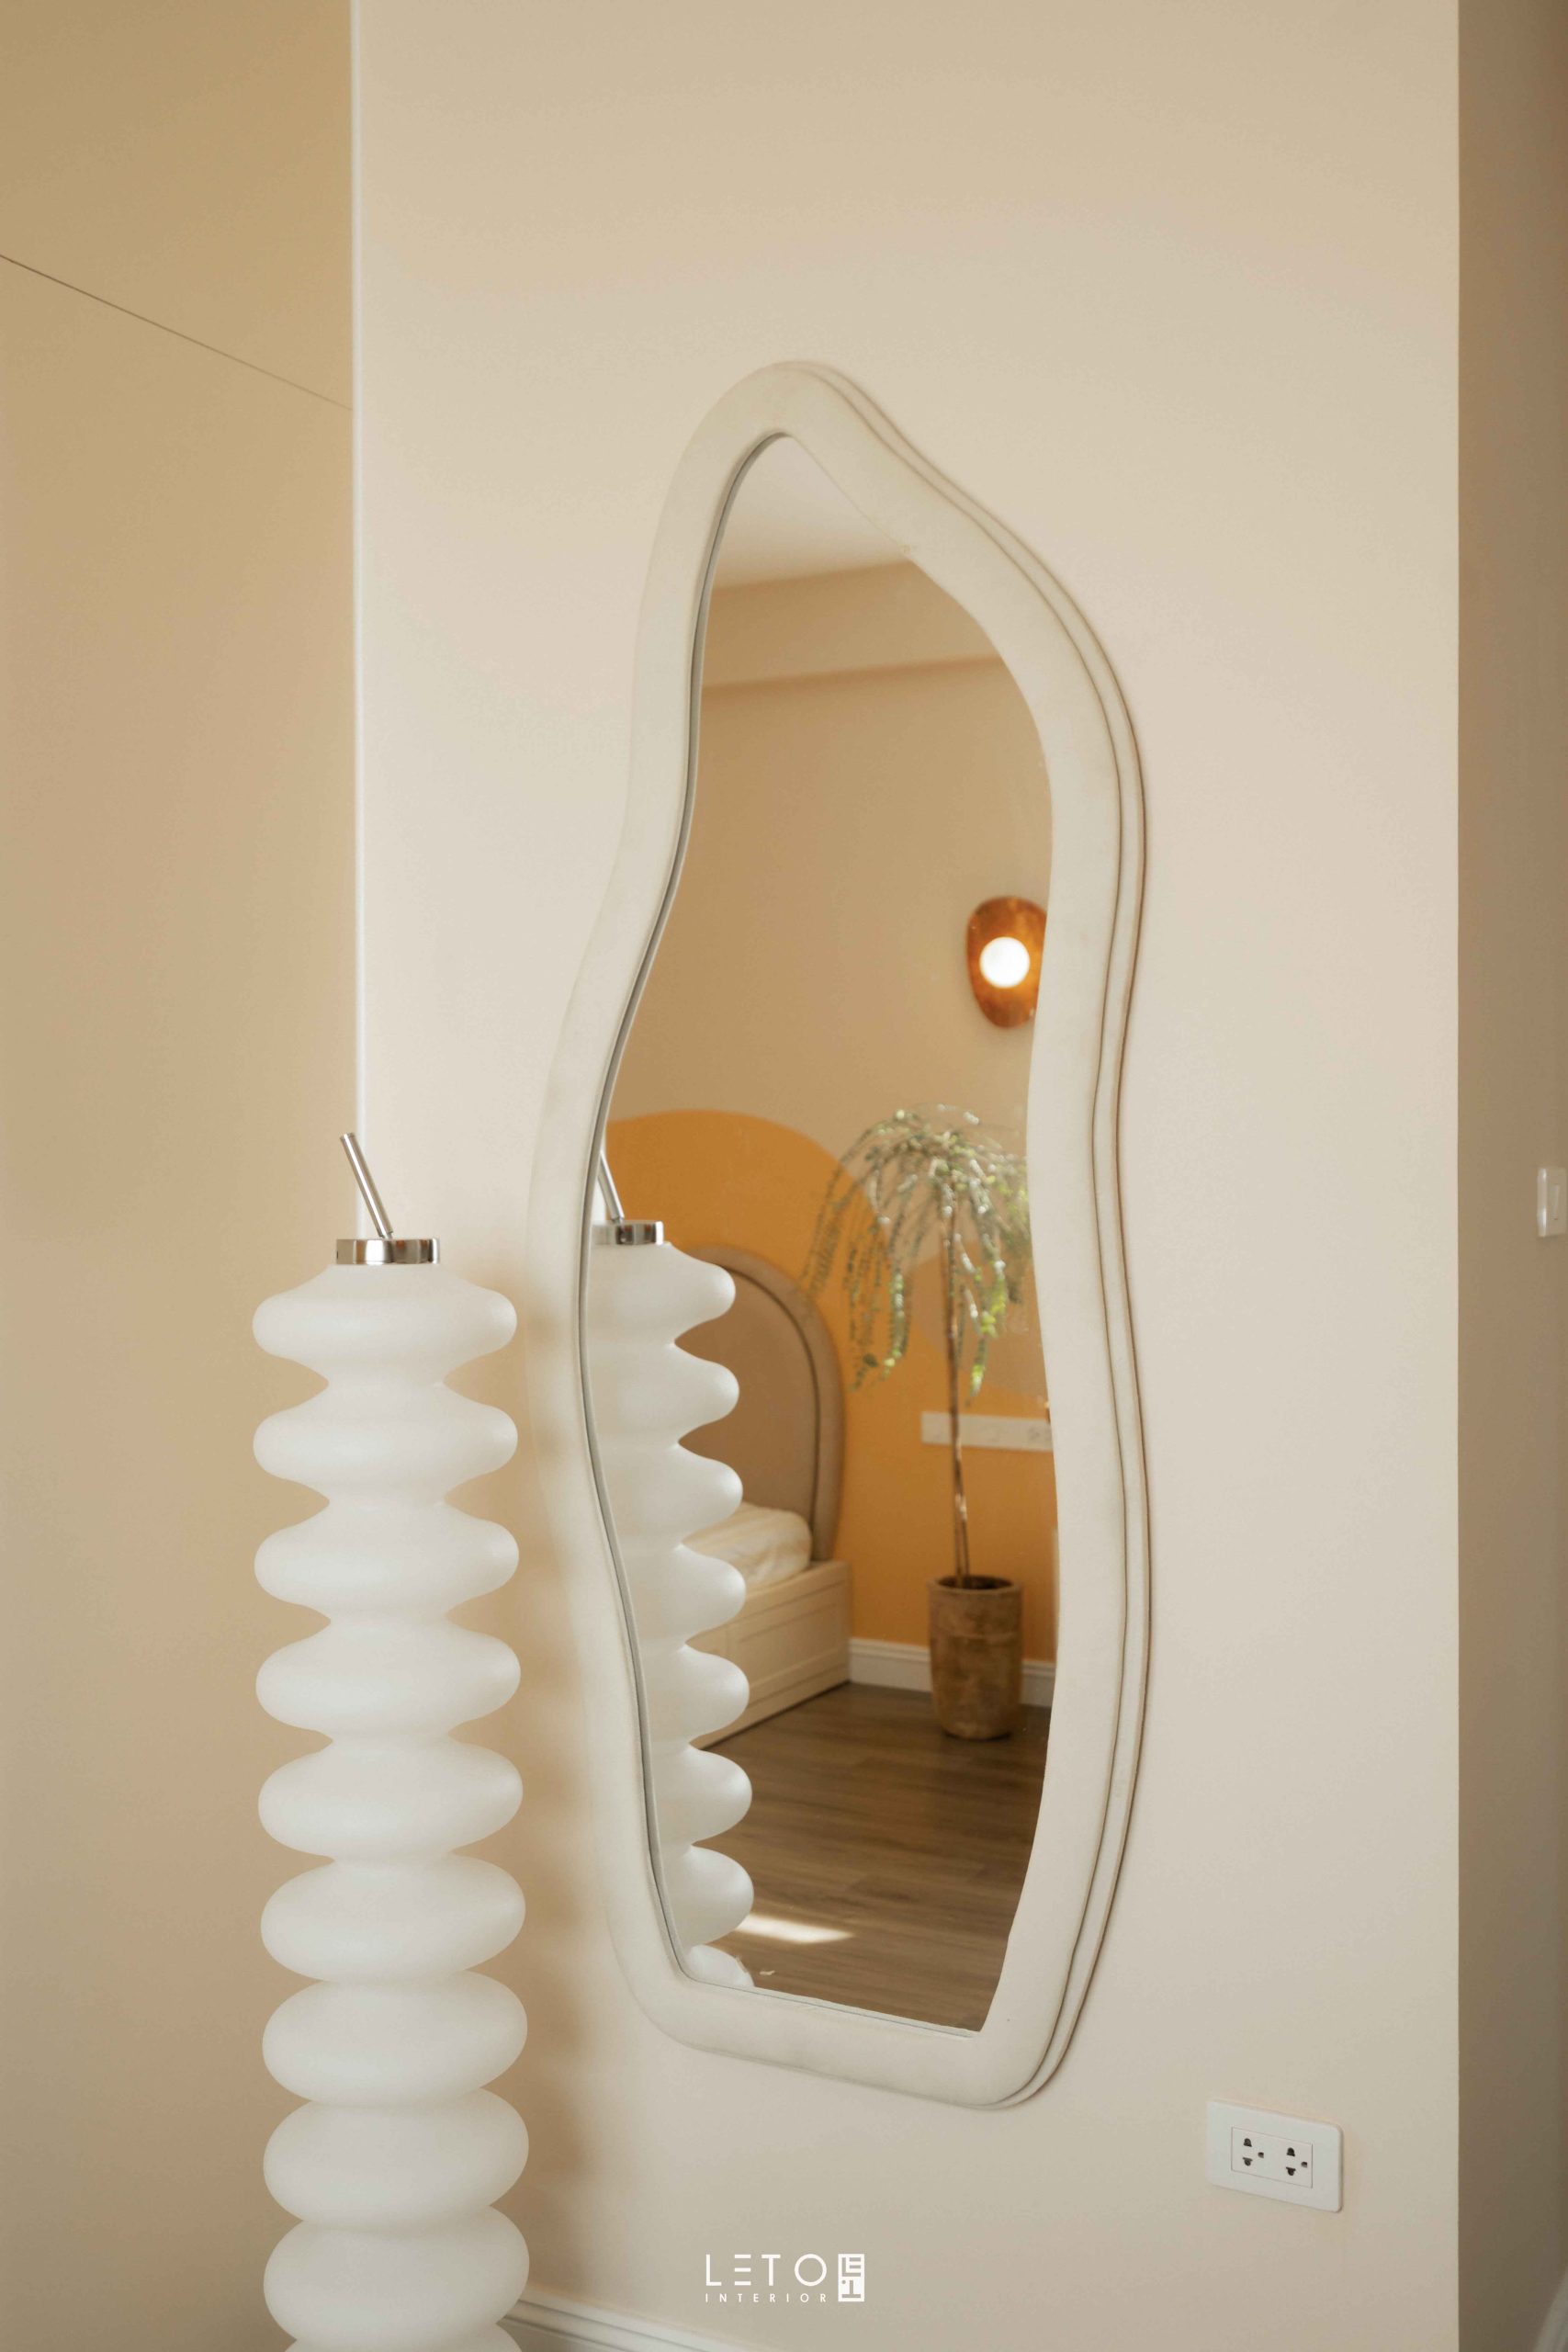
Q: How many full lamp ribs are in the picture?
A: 9